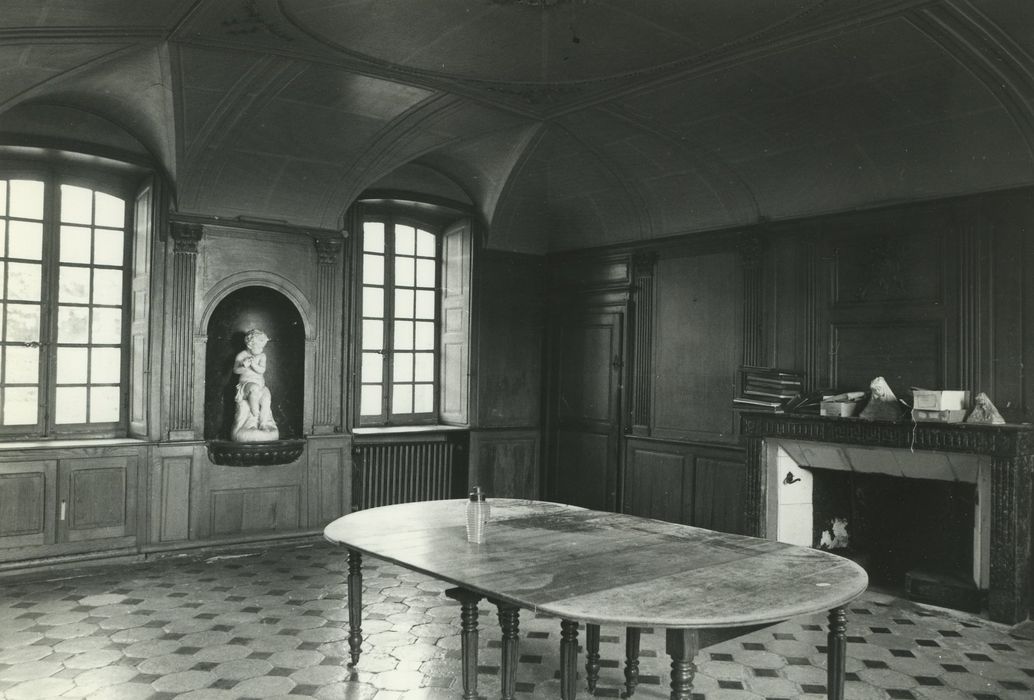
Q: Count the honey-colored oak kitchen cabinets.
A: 0